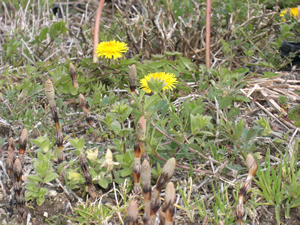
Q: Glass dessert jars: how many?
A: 0